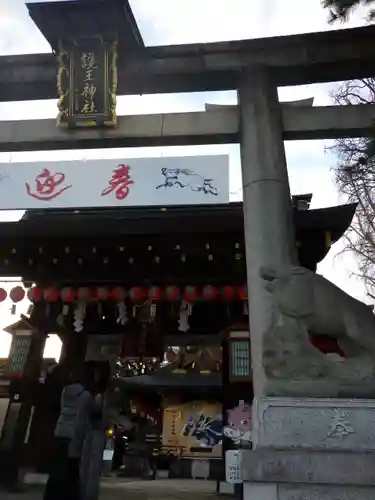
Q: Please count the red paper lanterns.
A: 15